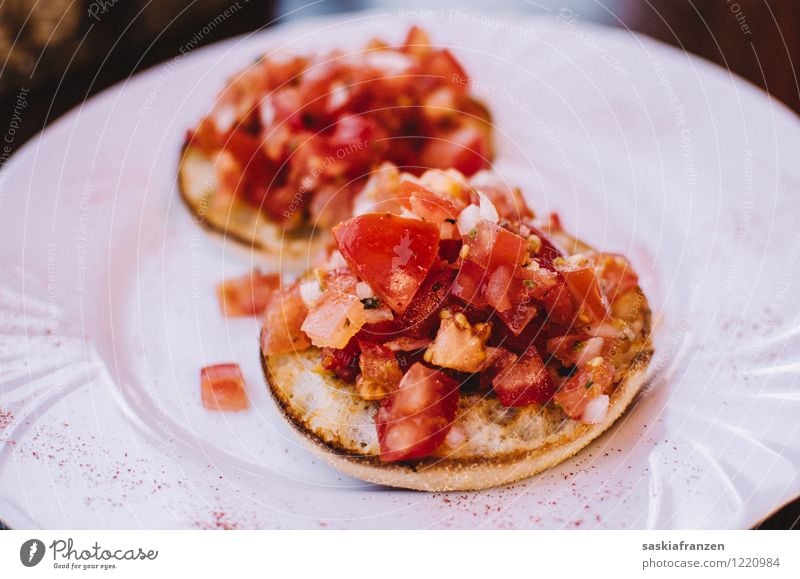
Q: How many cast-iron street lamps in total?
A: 0